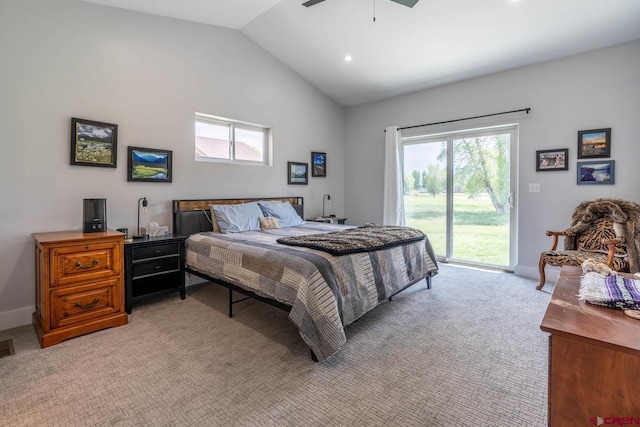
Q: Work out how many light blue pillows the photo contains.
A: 2